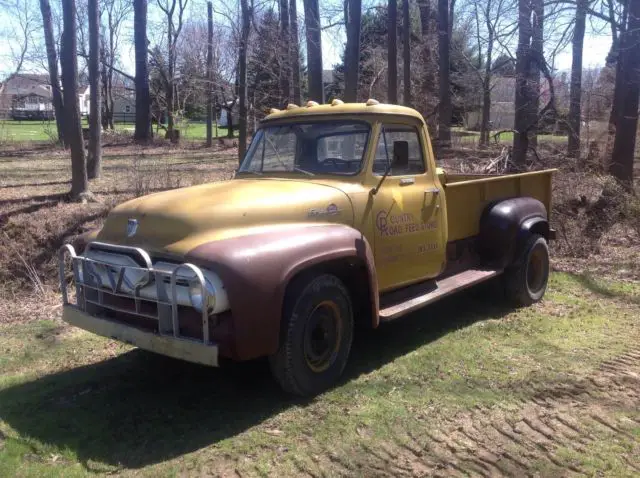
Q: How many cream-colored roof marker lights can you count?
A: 5